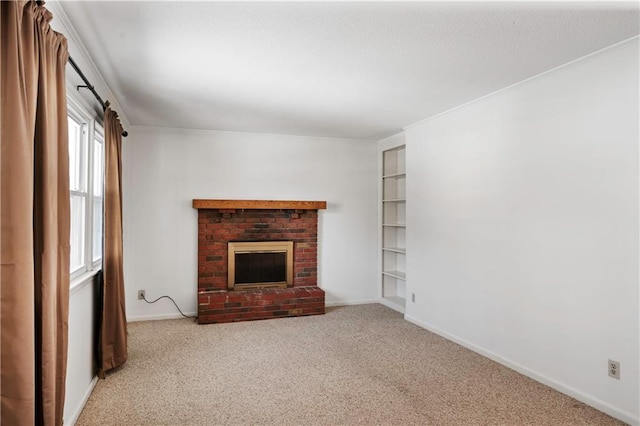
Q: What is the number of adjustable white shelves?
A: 5